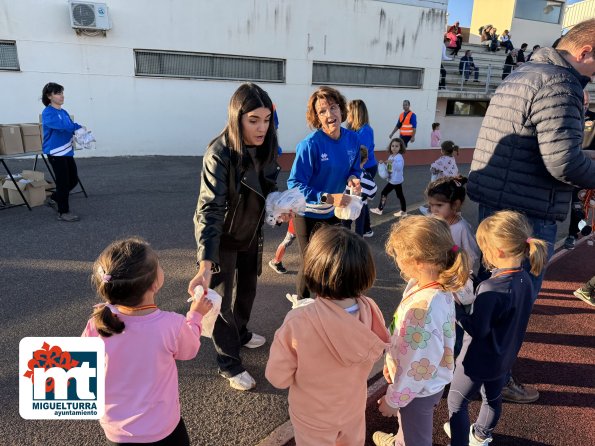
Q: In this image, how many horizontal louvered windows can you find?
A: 3